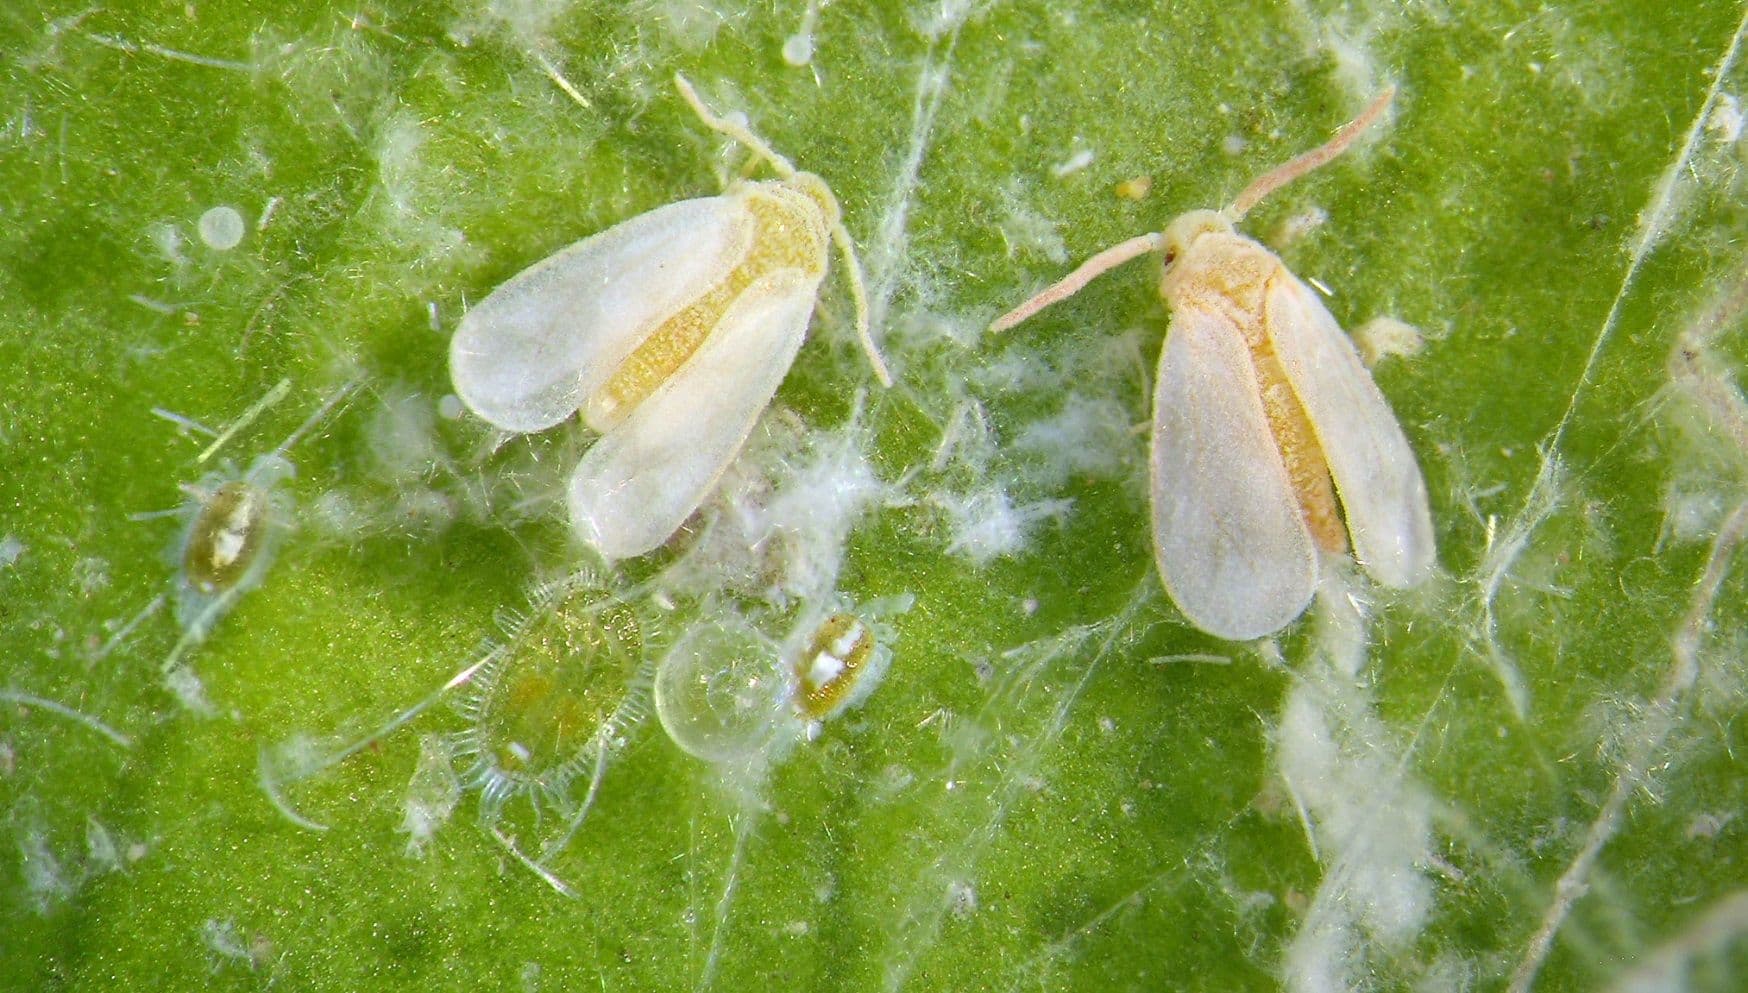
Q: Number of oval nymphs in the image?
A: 3